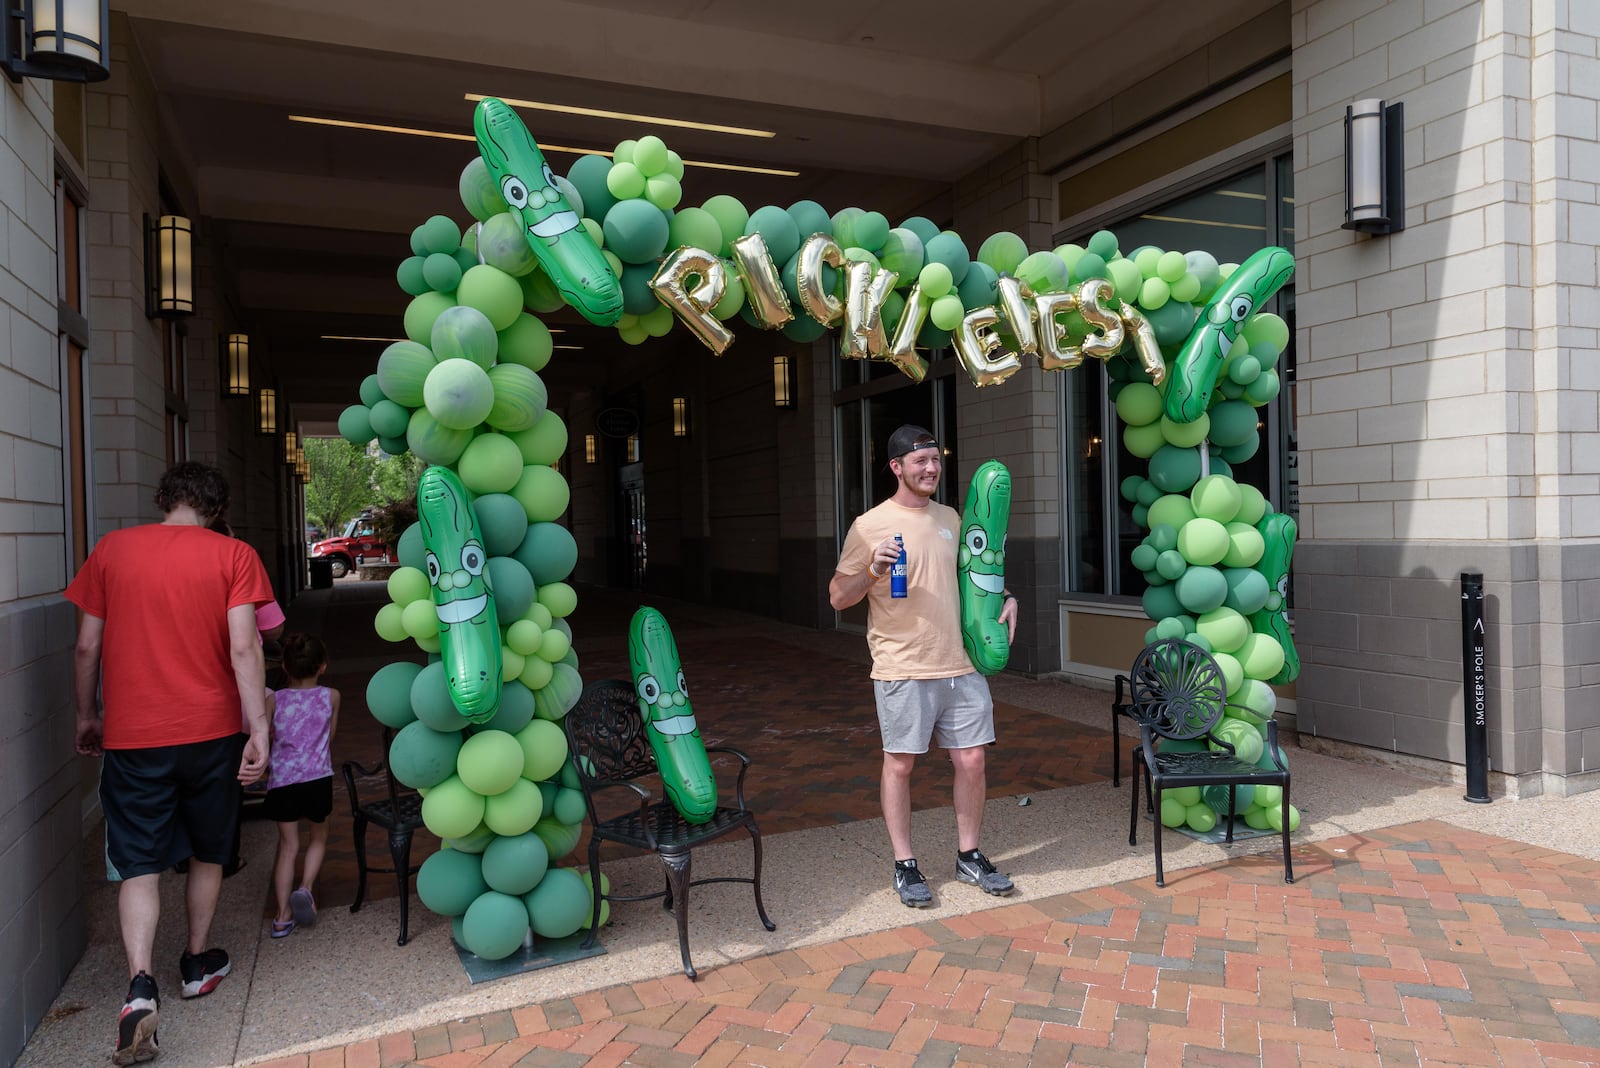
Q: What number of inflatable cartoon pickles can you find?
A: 6